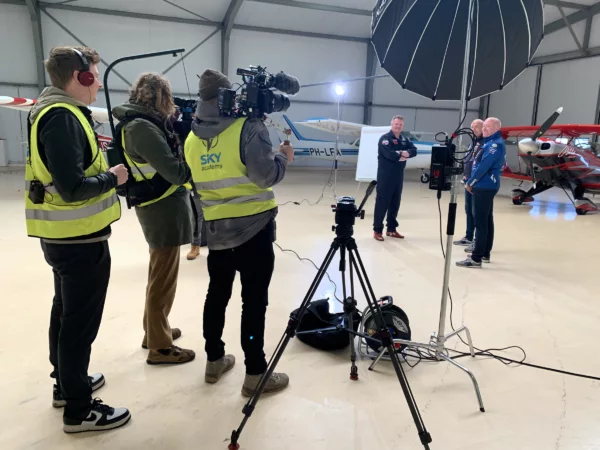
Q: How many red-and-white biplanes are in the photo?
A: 1